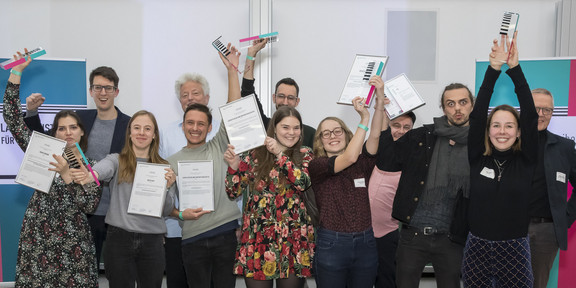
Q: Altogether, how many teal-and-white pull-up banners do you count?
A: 2